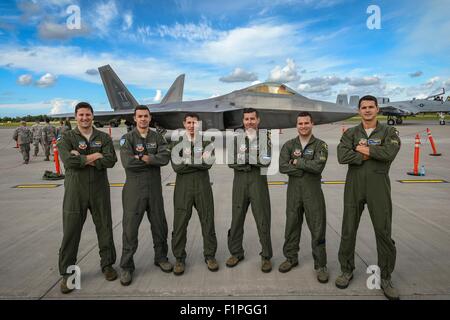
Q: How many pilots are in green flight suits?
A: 6